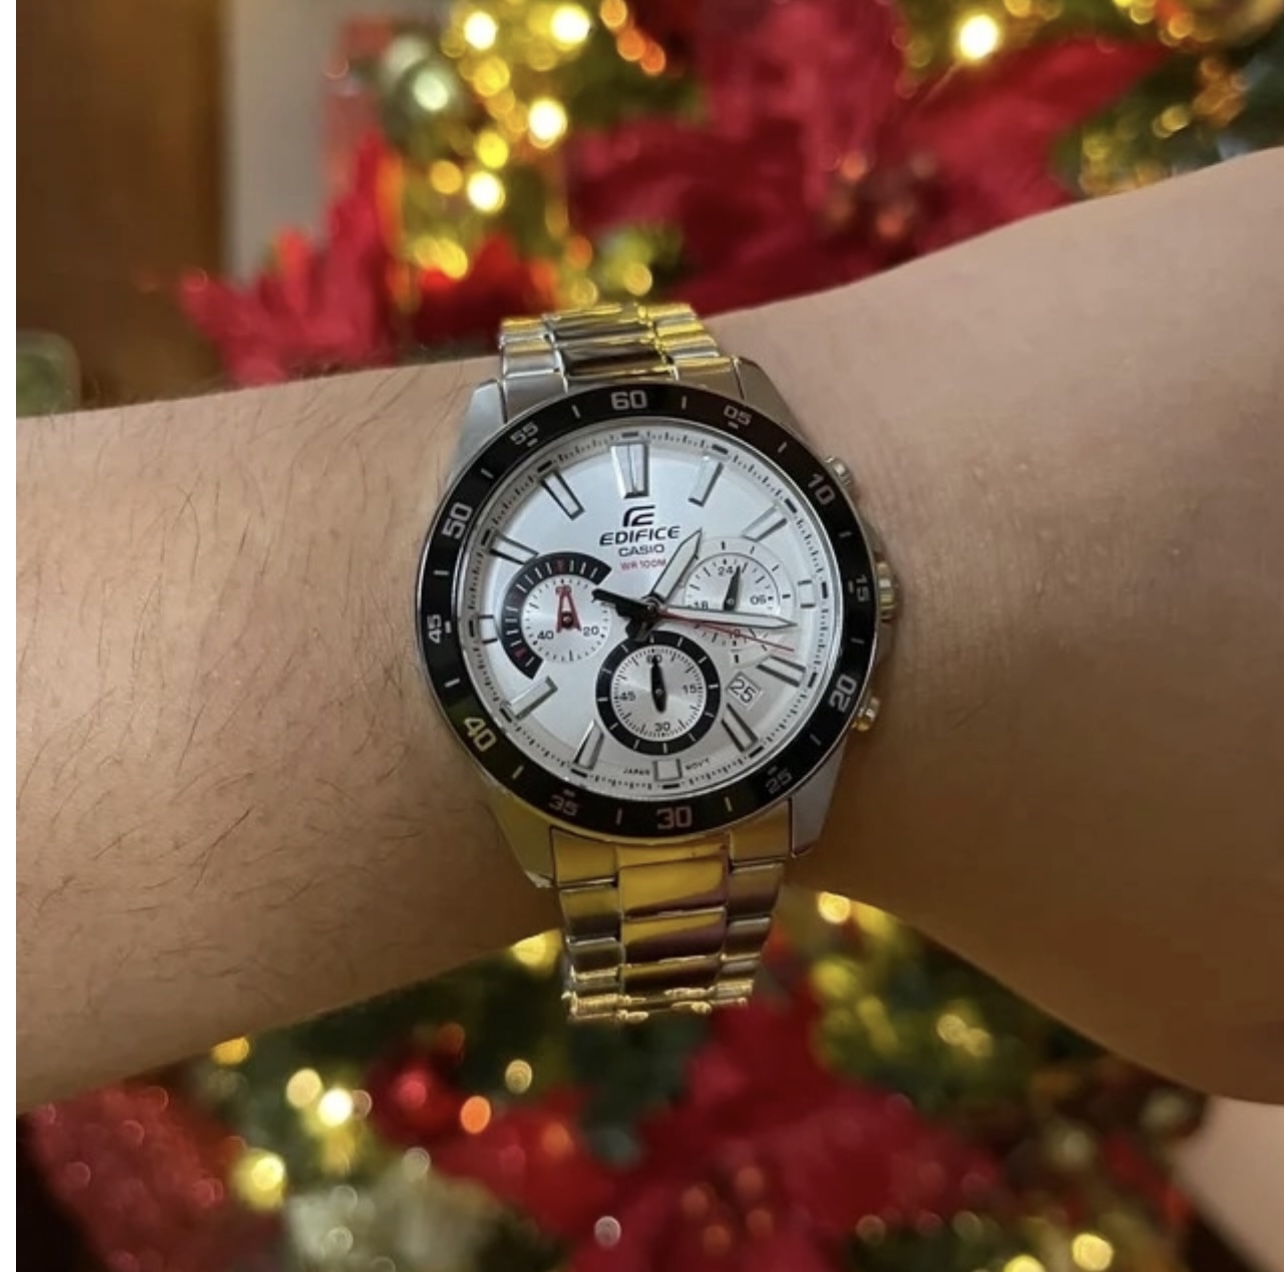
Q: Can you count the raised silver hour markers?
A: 12